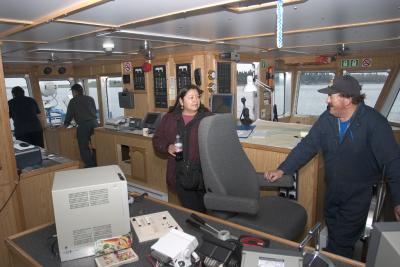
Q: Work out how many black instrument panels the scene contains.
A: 4